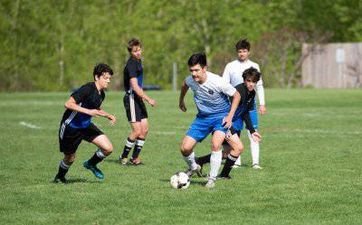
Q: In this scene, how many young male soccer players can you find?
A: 5